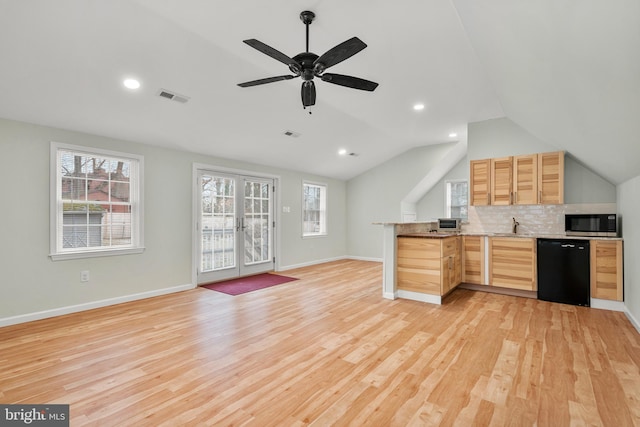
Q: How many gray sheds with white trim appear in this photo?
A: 1